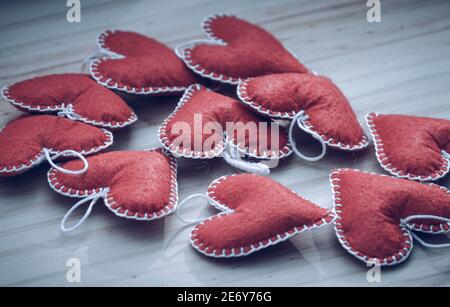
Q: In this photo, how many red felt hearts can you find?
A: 10